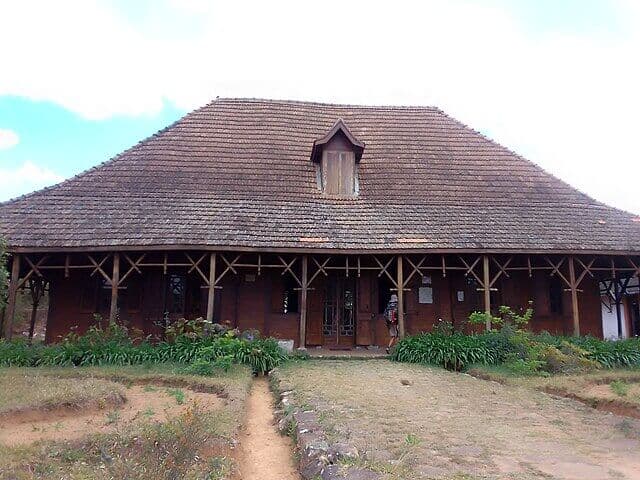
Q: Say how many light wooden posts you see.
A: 7